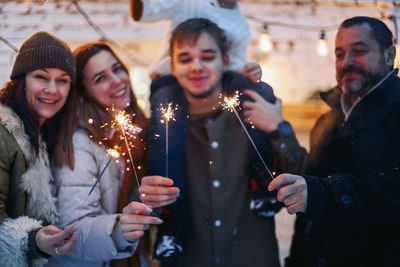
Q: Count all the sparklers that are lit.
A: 4